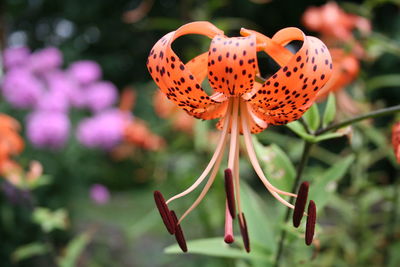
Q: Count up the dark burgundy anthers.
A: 6